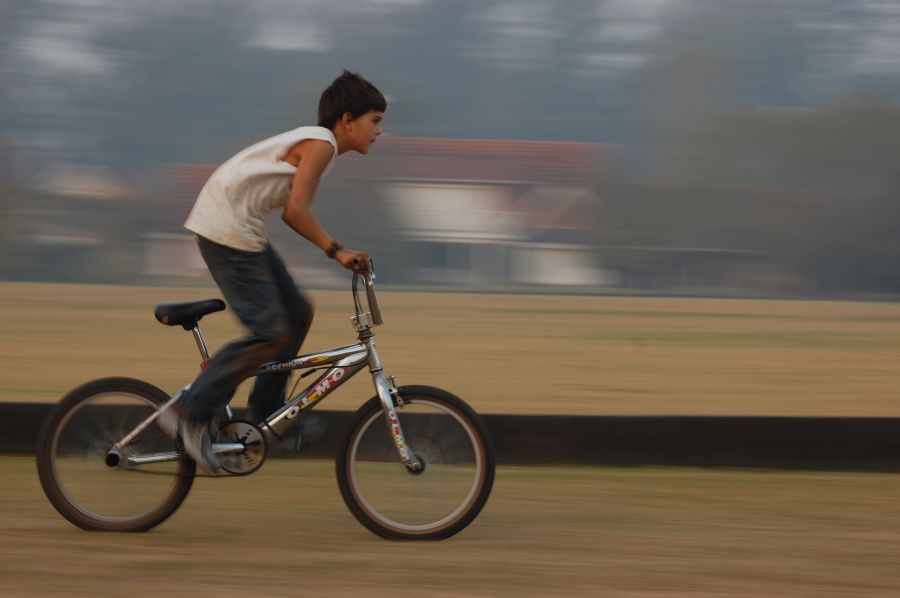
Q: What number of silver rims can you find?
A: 2